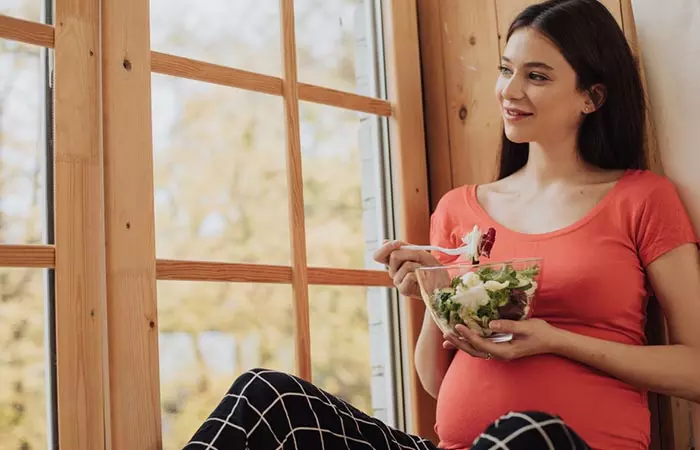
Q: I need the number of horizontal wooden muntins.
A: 4